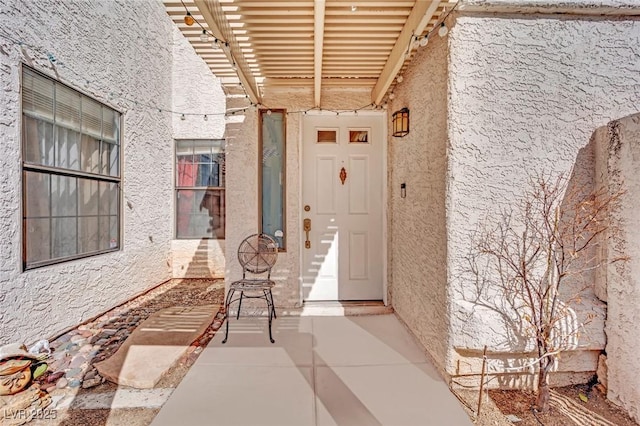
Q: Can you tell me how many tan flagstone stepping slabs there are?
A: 1